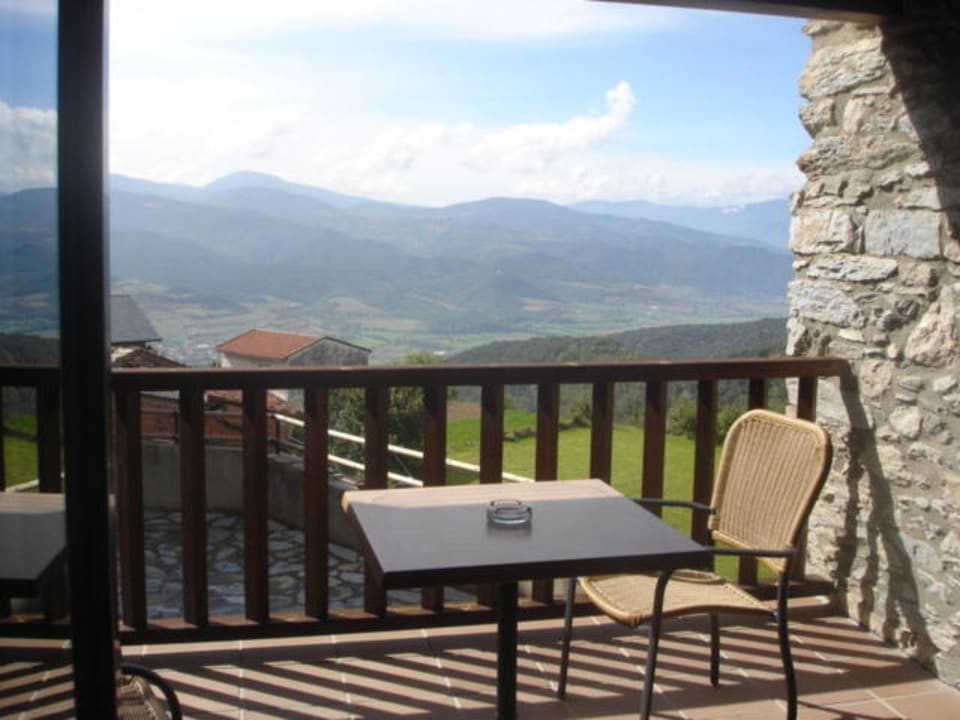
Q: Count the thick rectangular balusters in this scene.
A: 13